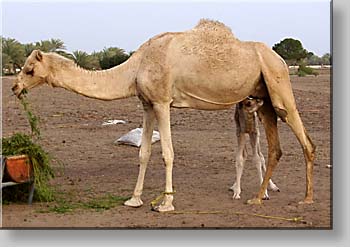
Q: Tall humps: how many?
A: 1